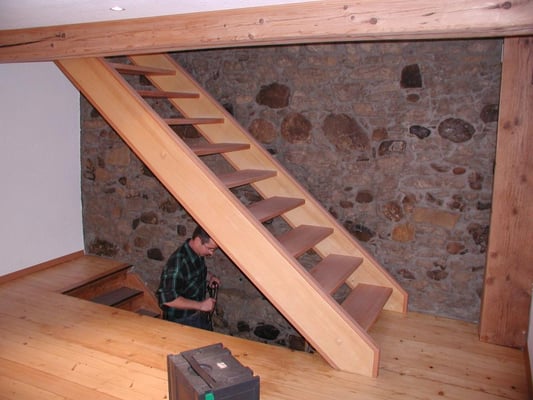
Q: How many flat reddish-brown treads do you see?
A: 9